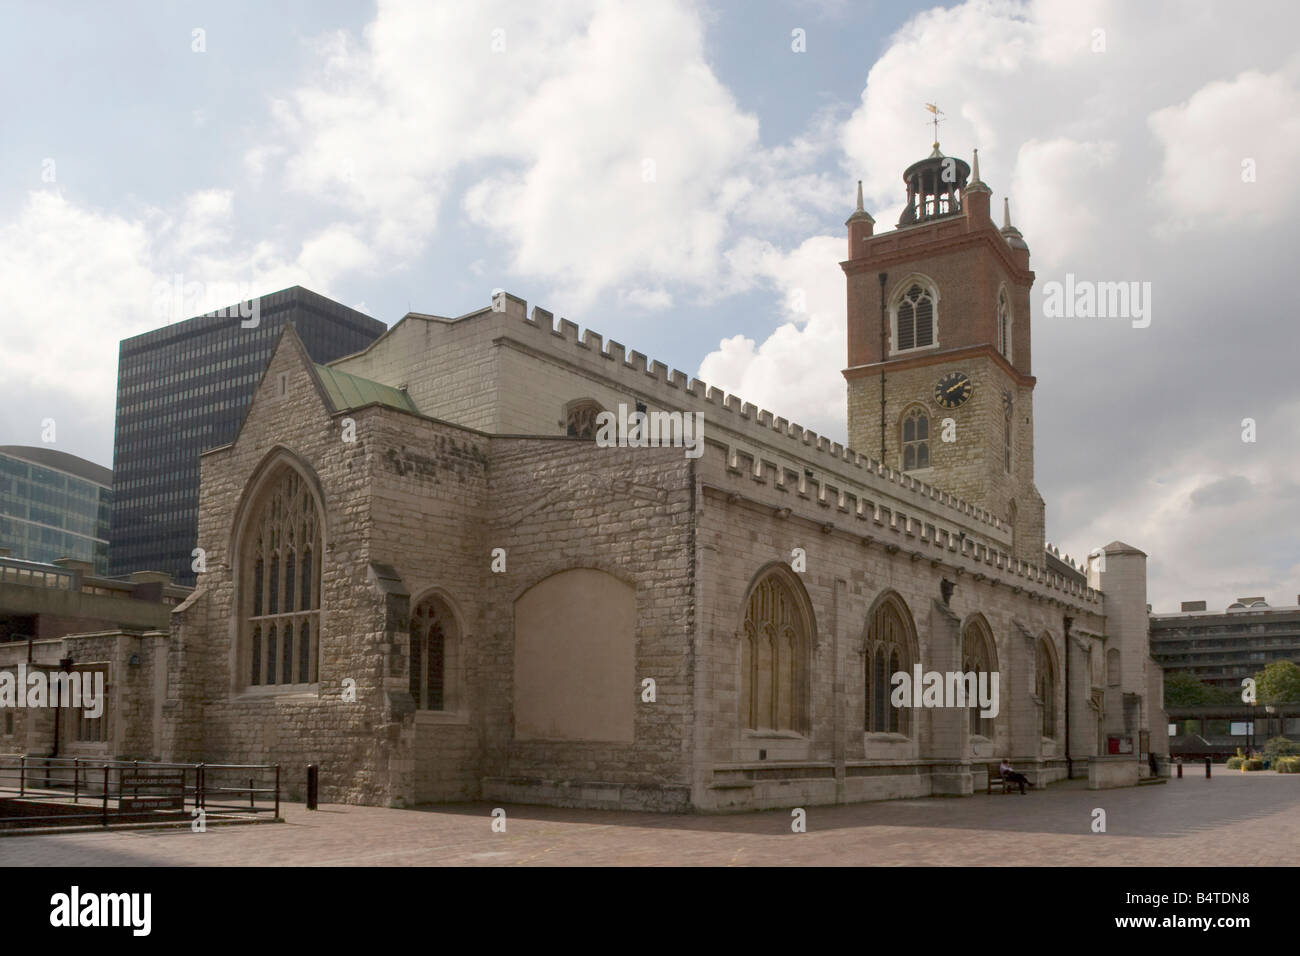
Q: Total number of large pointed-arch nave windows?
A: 4